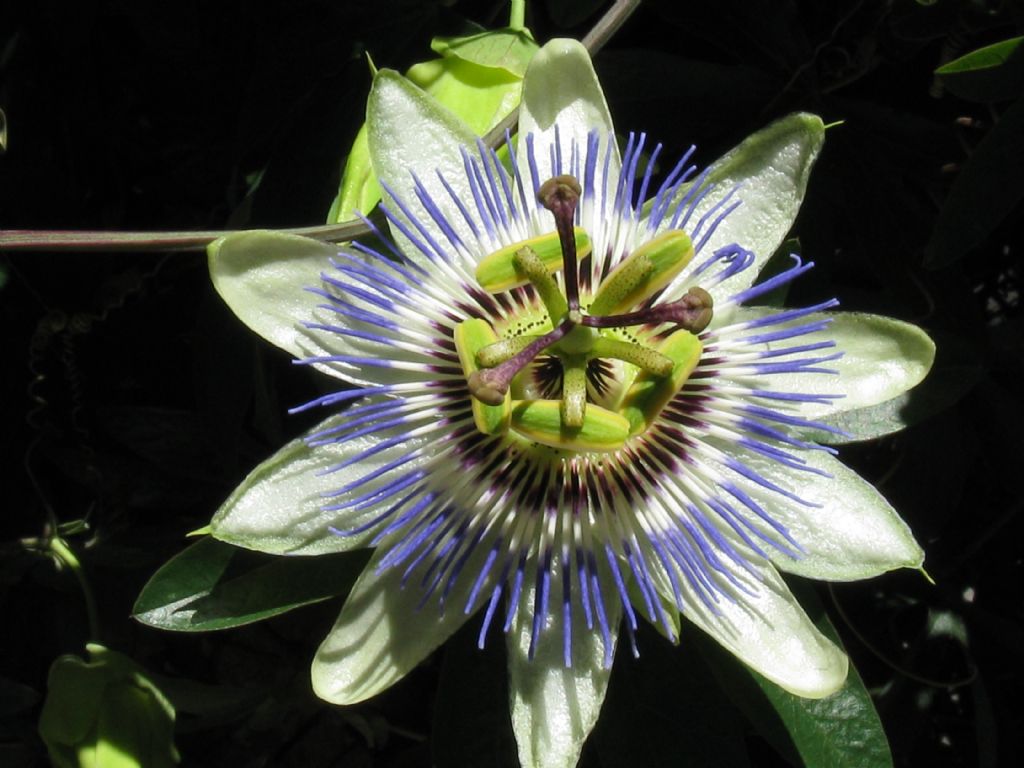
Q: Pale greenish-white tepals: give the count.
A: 10